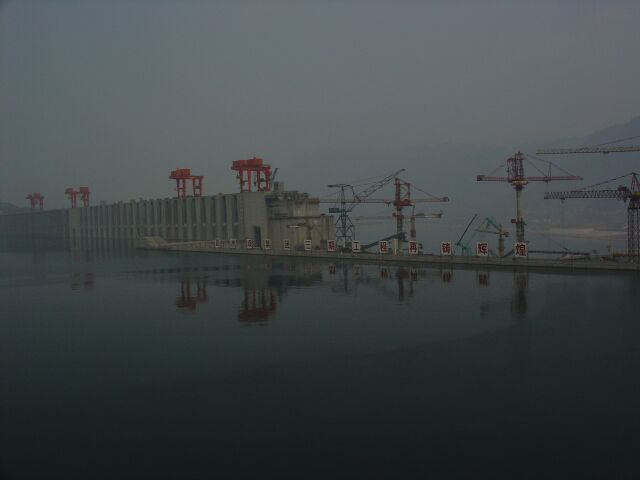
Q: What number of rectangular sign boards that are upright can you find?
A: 13